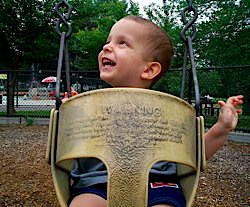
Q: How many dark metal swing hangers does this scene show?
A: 2